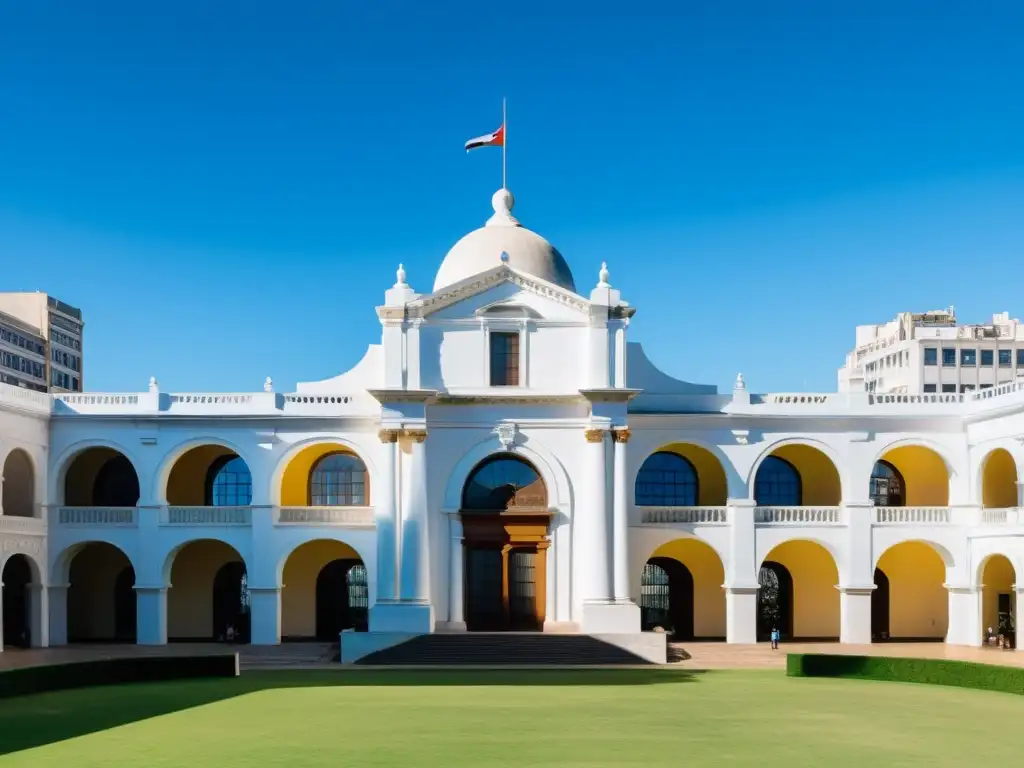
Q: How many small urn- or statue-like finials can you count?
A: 5